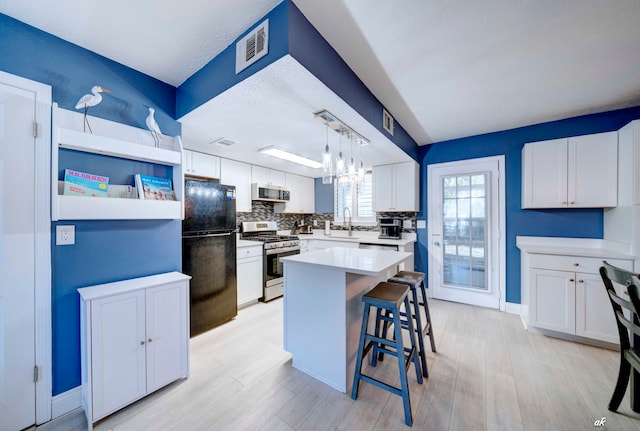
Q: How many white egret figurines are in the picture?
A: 2